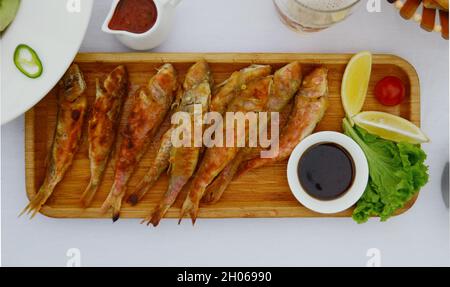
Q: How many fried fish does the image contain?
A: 8